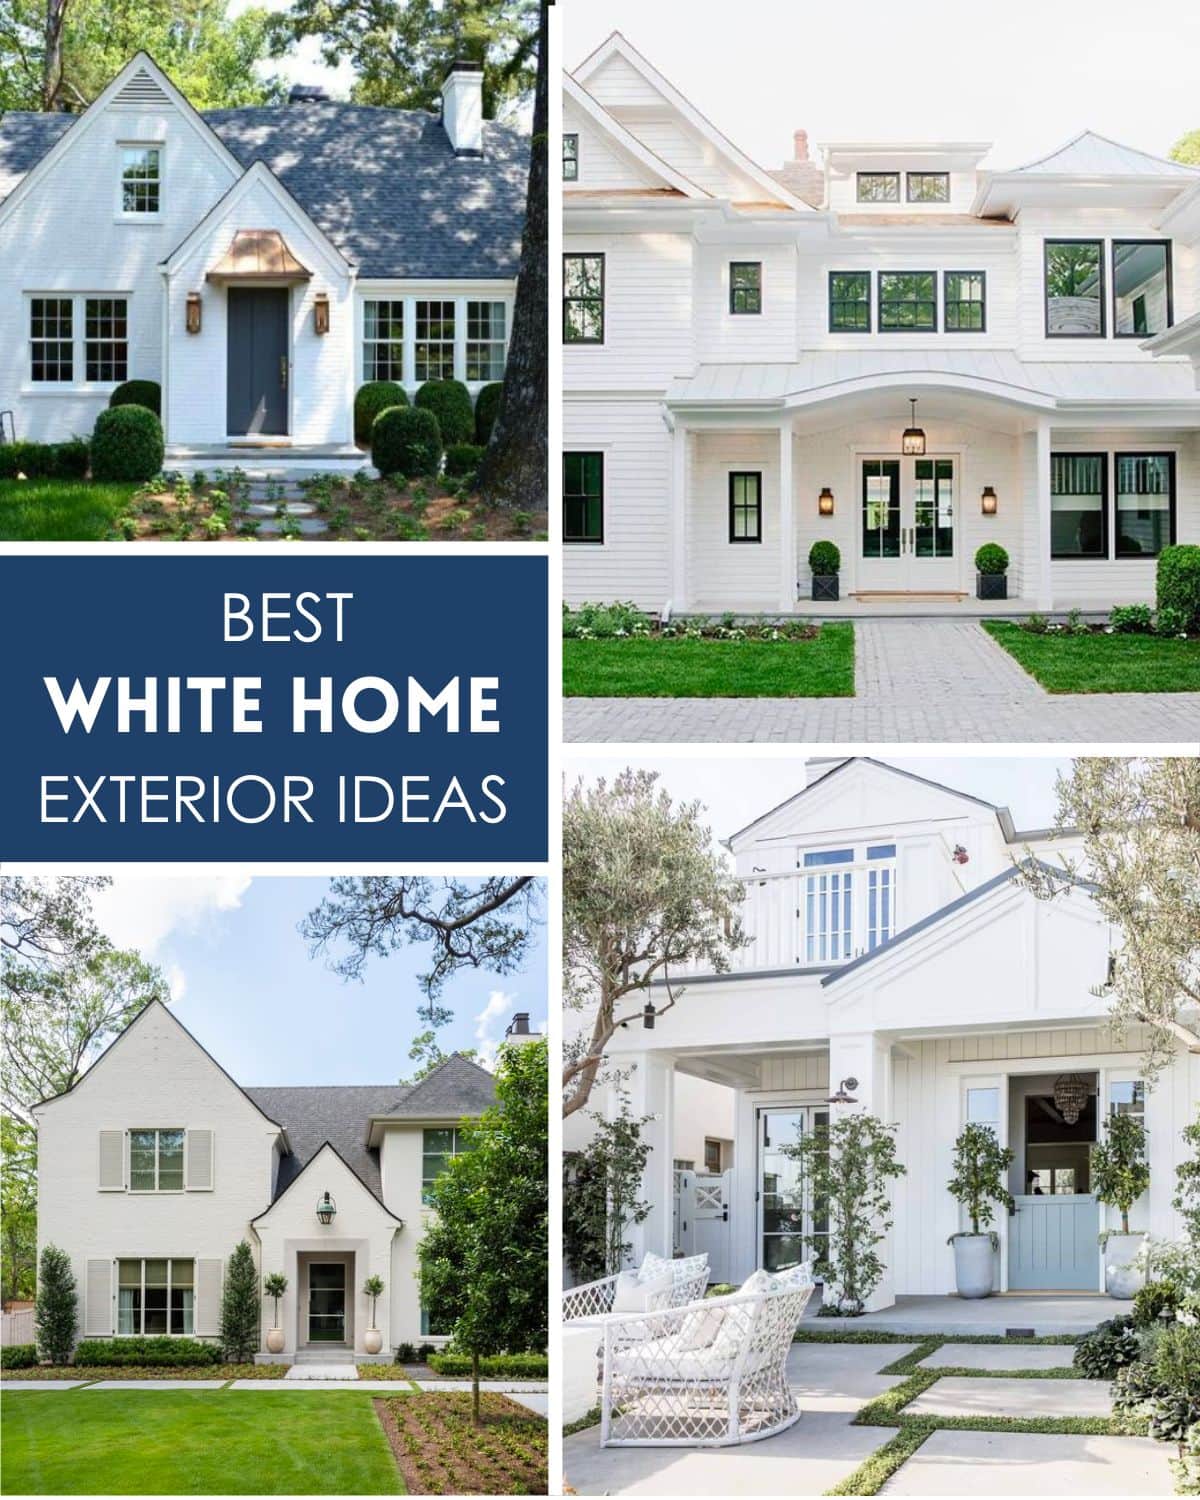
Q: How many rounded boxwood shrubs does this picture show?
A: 8